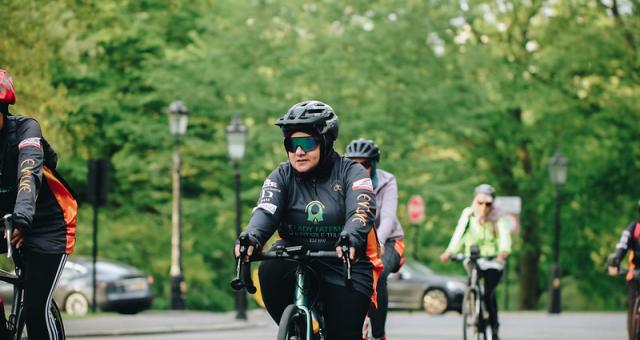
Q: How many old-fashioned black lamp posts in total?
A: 3